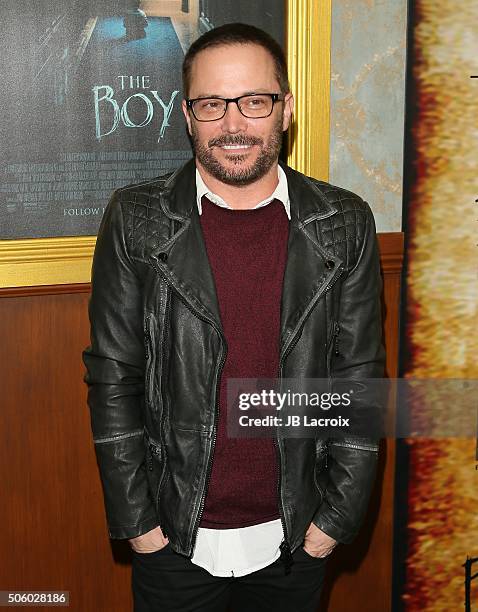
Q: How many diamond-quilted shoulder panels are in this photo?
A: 2